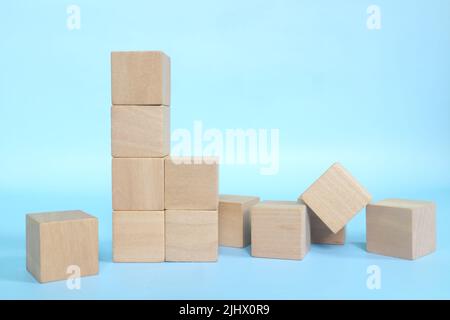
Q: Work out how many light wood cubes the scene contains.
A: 12